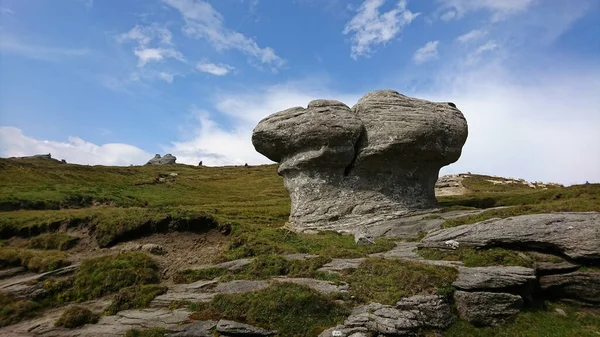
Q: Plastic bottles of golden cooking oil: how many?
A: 0